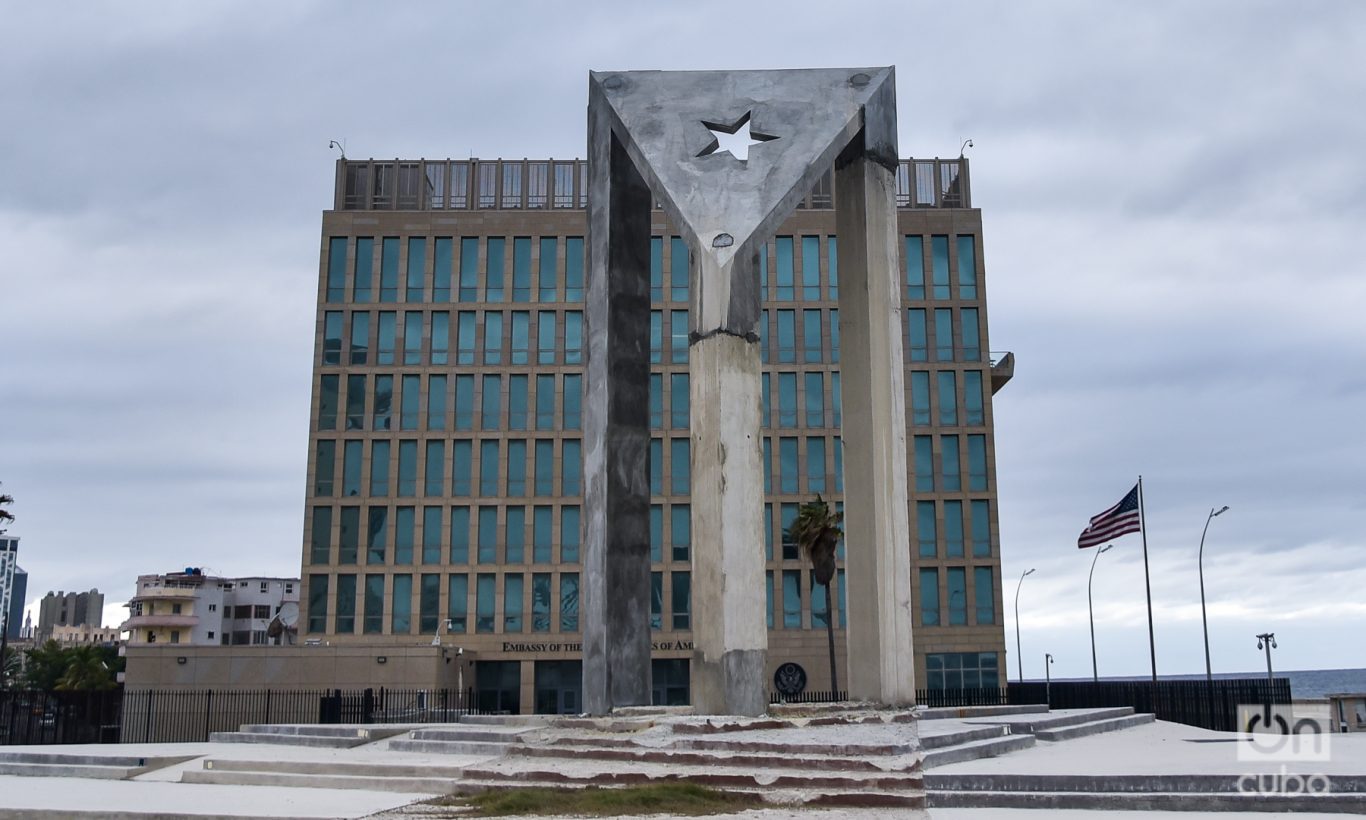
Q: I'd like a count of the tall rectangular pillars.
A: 3